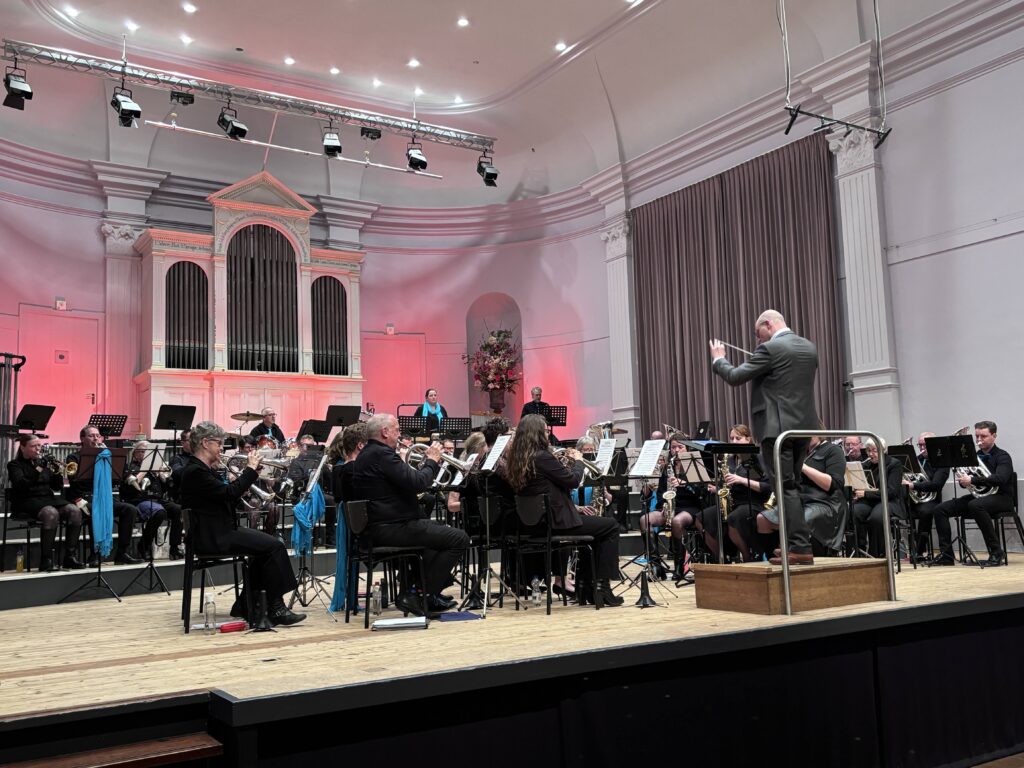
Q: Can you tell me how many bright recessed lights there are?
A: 13